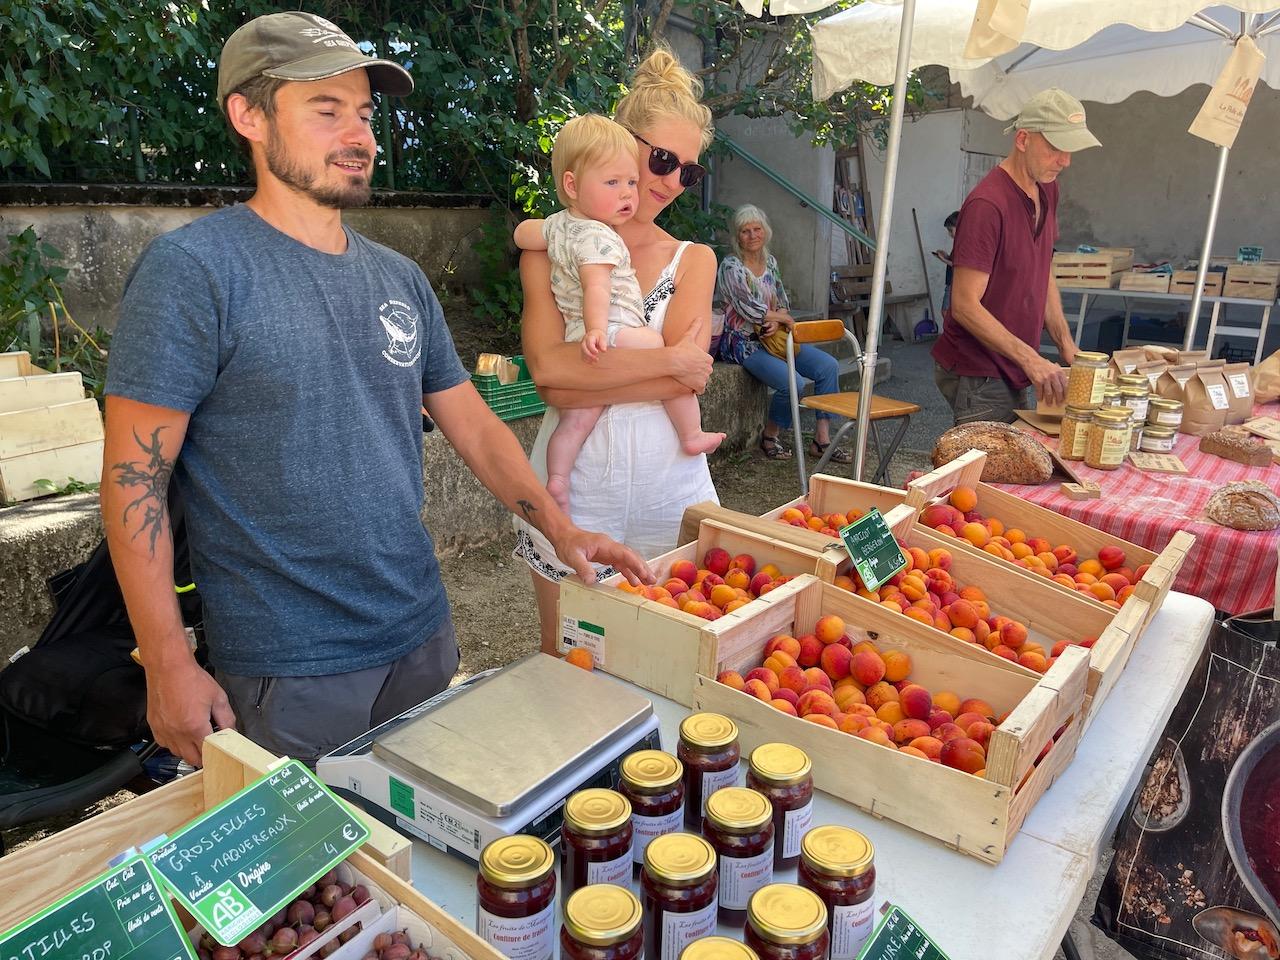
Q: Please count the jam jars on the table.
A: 11